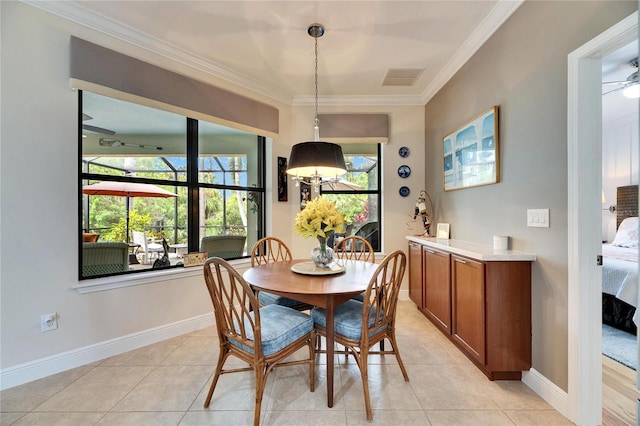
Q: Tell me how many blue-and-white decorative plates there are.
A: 3